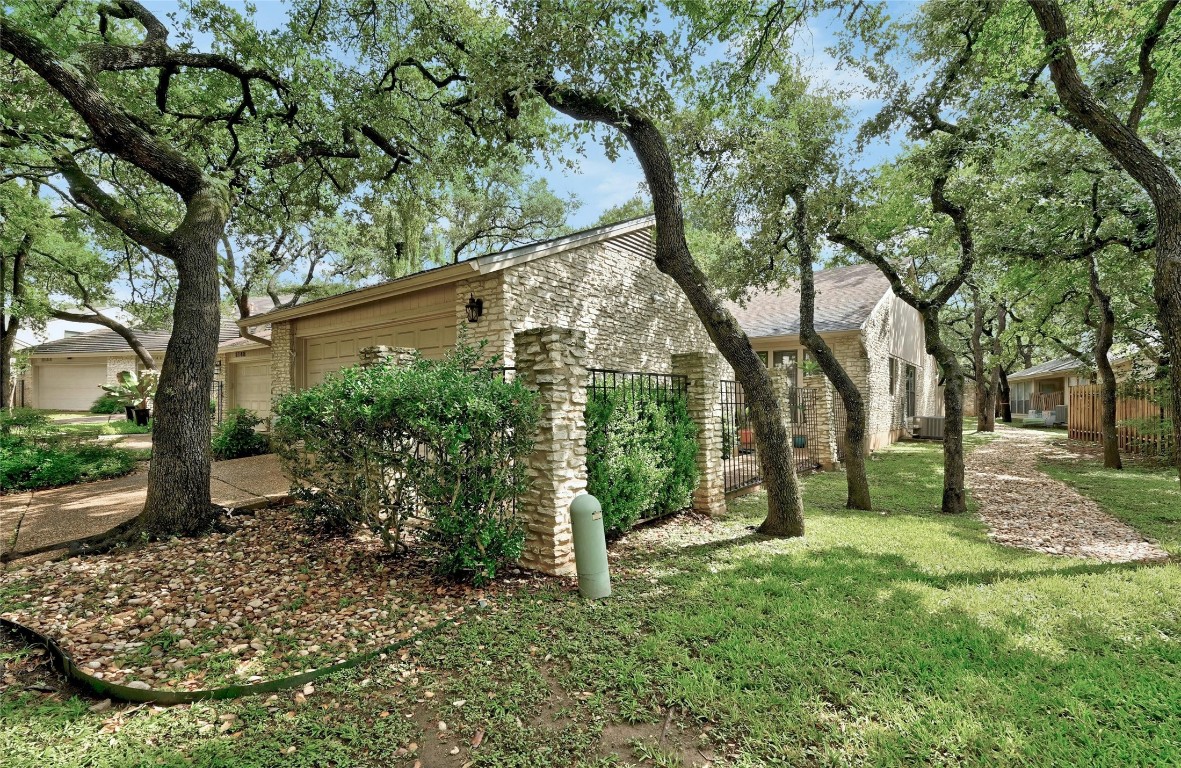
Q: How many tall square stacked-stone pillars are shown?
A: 5